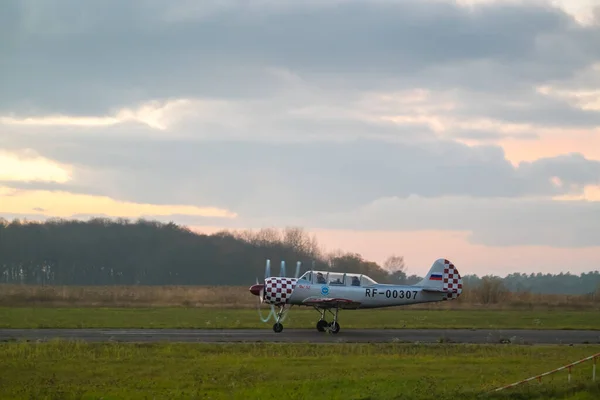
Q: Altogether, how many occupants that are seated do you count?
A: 2